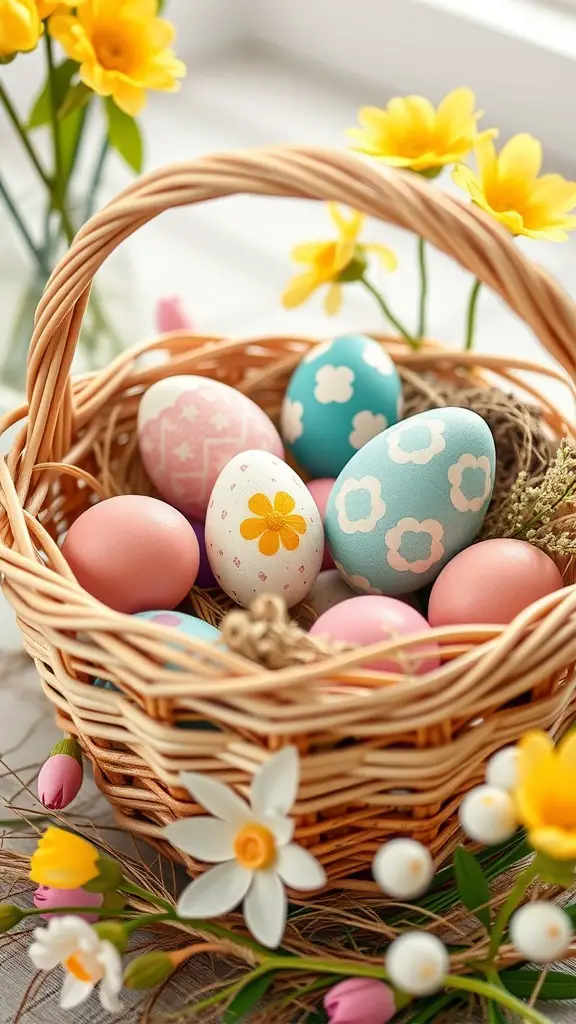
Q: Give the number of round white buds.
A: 5